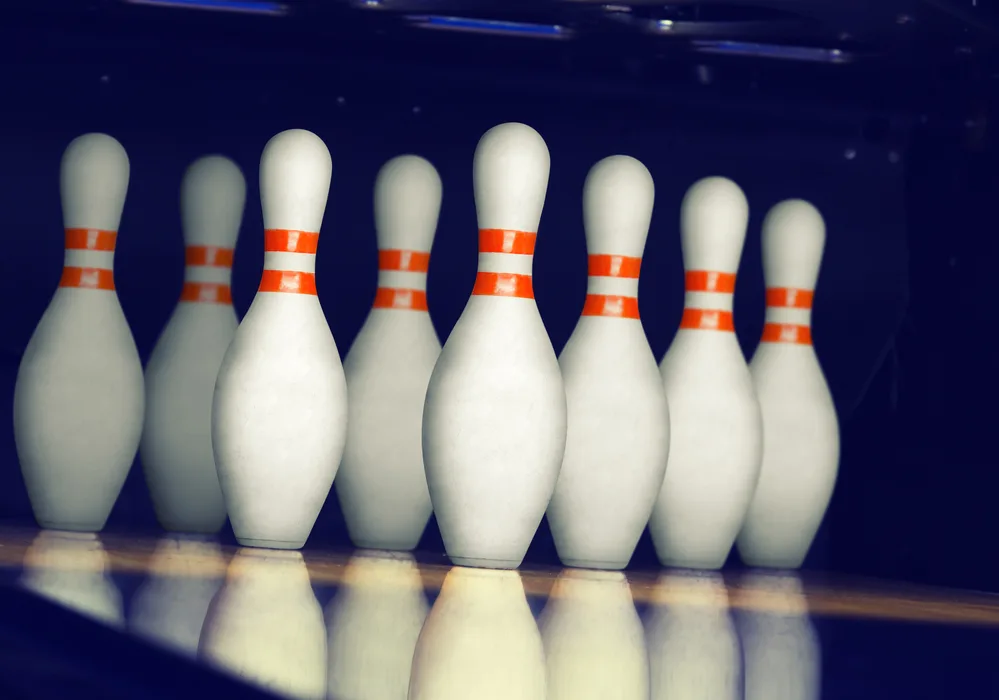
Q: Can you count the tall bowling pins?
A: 8